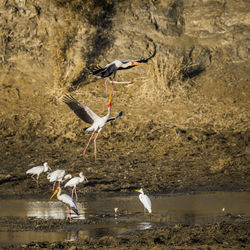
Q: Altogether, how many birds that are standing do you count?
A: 5